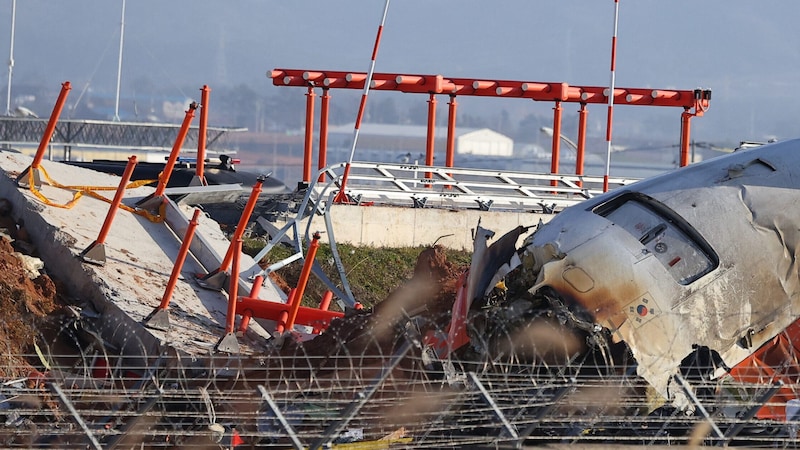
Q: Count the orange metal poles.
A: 15